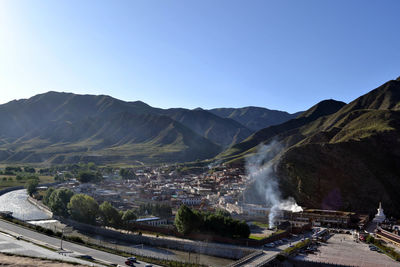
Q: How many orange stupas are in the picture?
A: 0